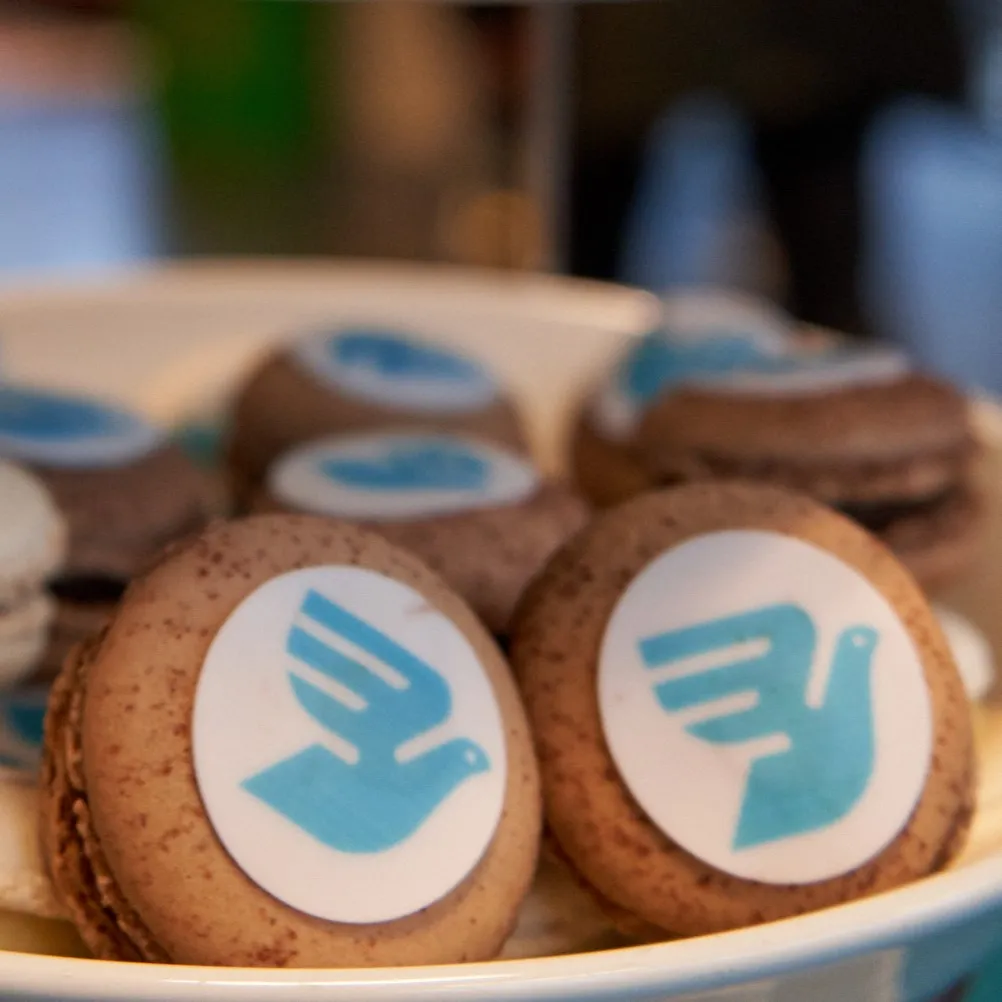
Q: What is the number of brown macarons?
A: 7